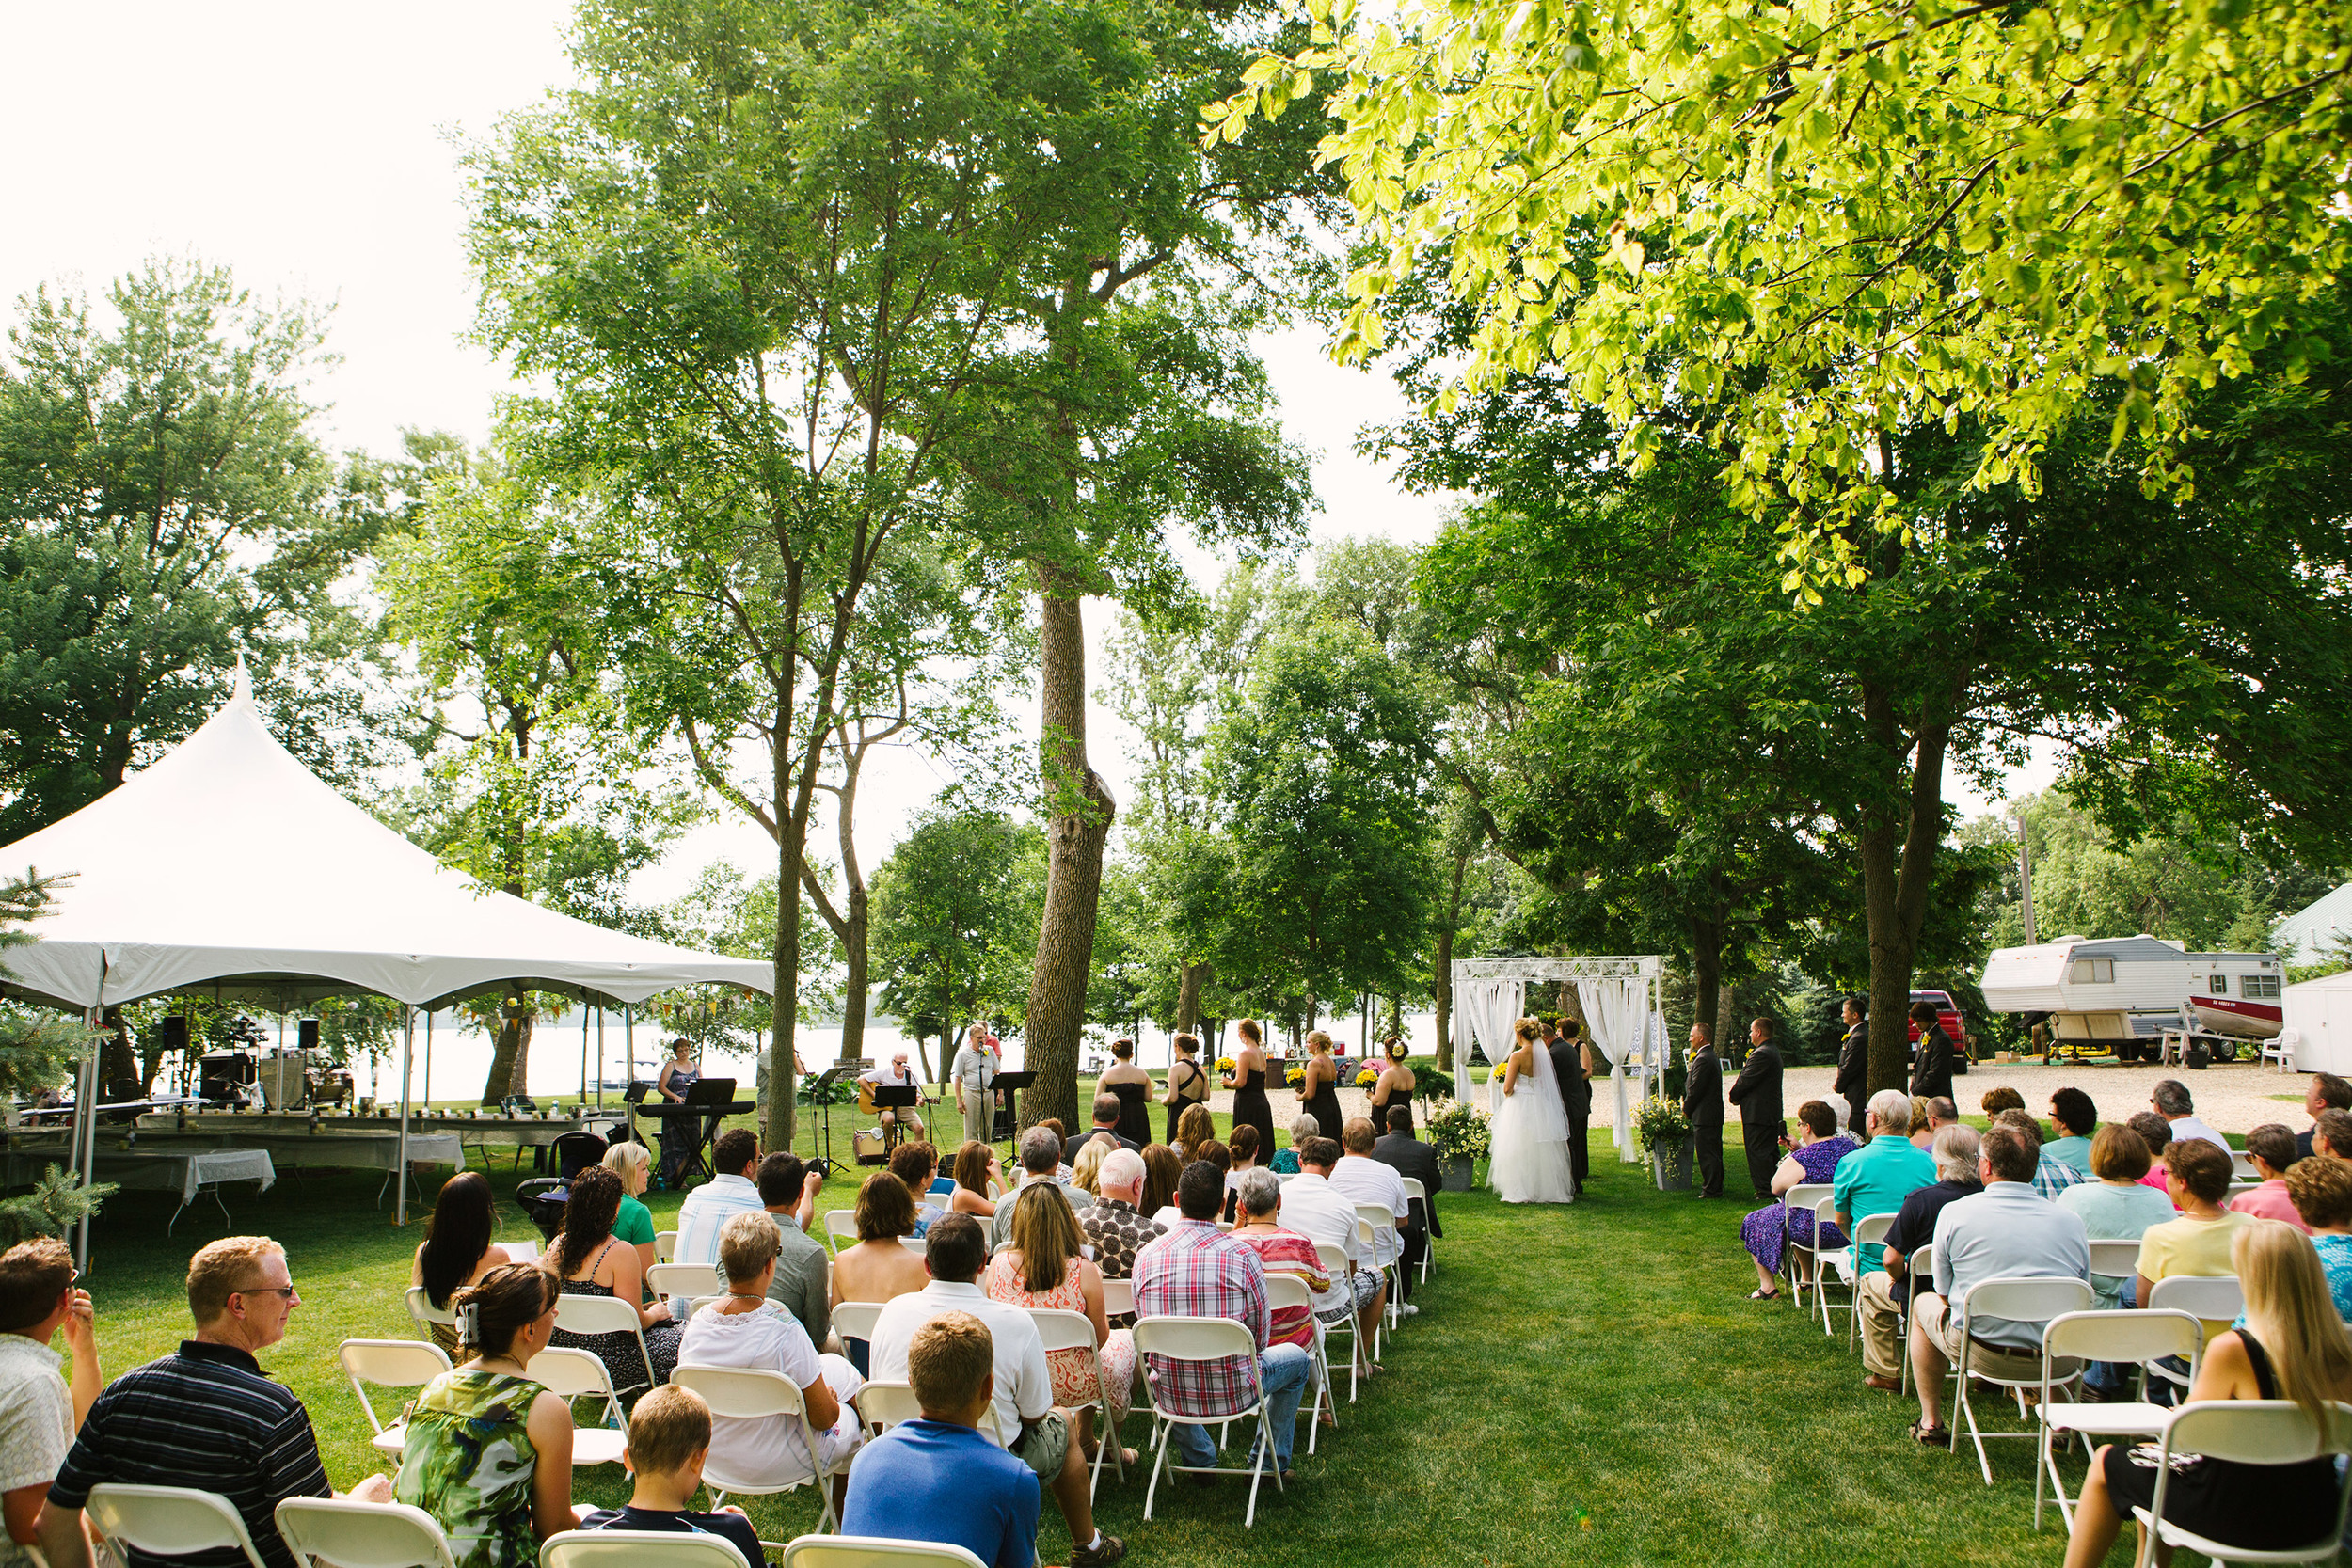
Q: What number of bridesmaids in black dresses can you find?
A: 5